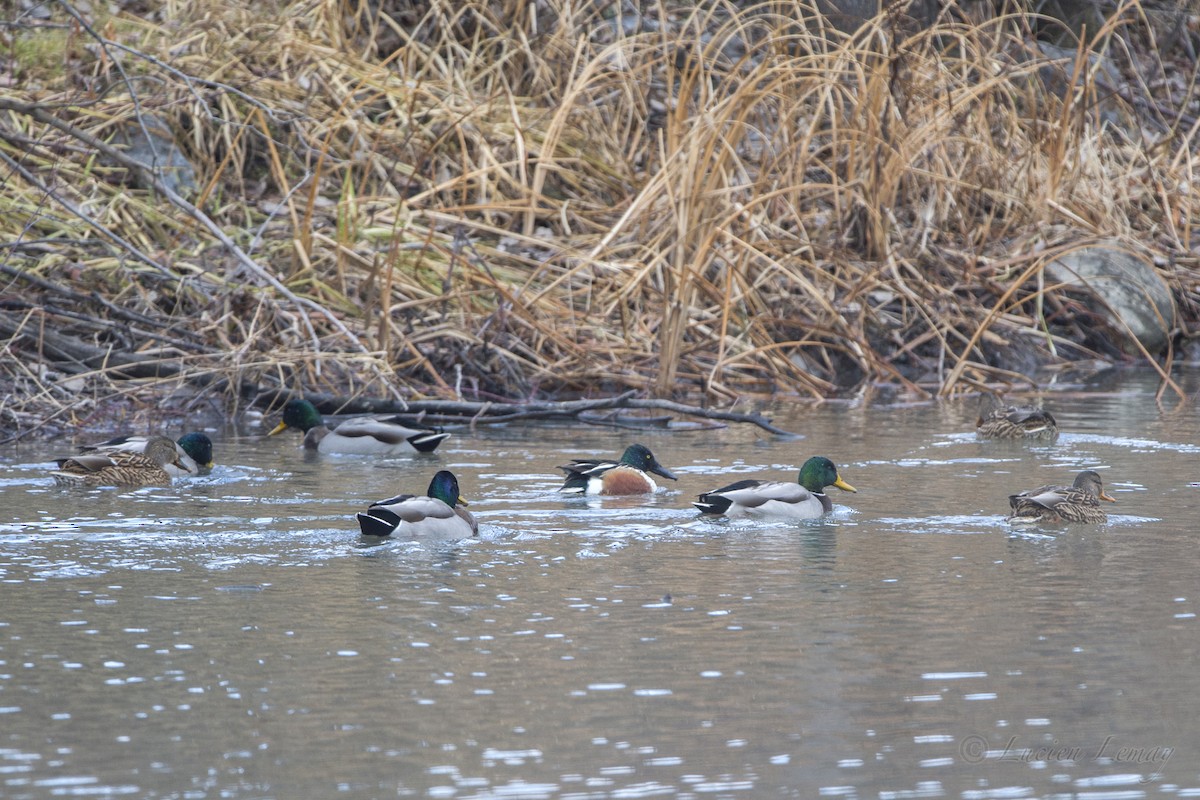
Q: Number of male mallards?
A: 4